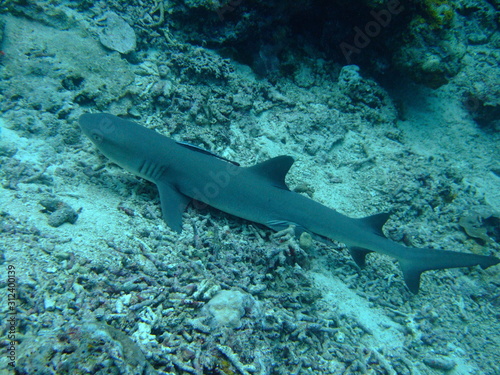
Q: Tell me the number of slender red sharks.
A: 0